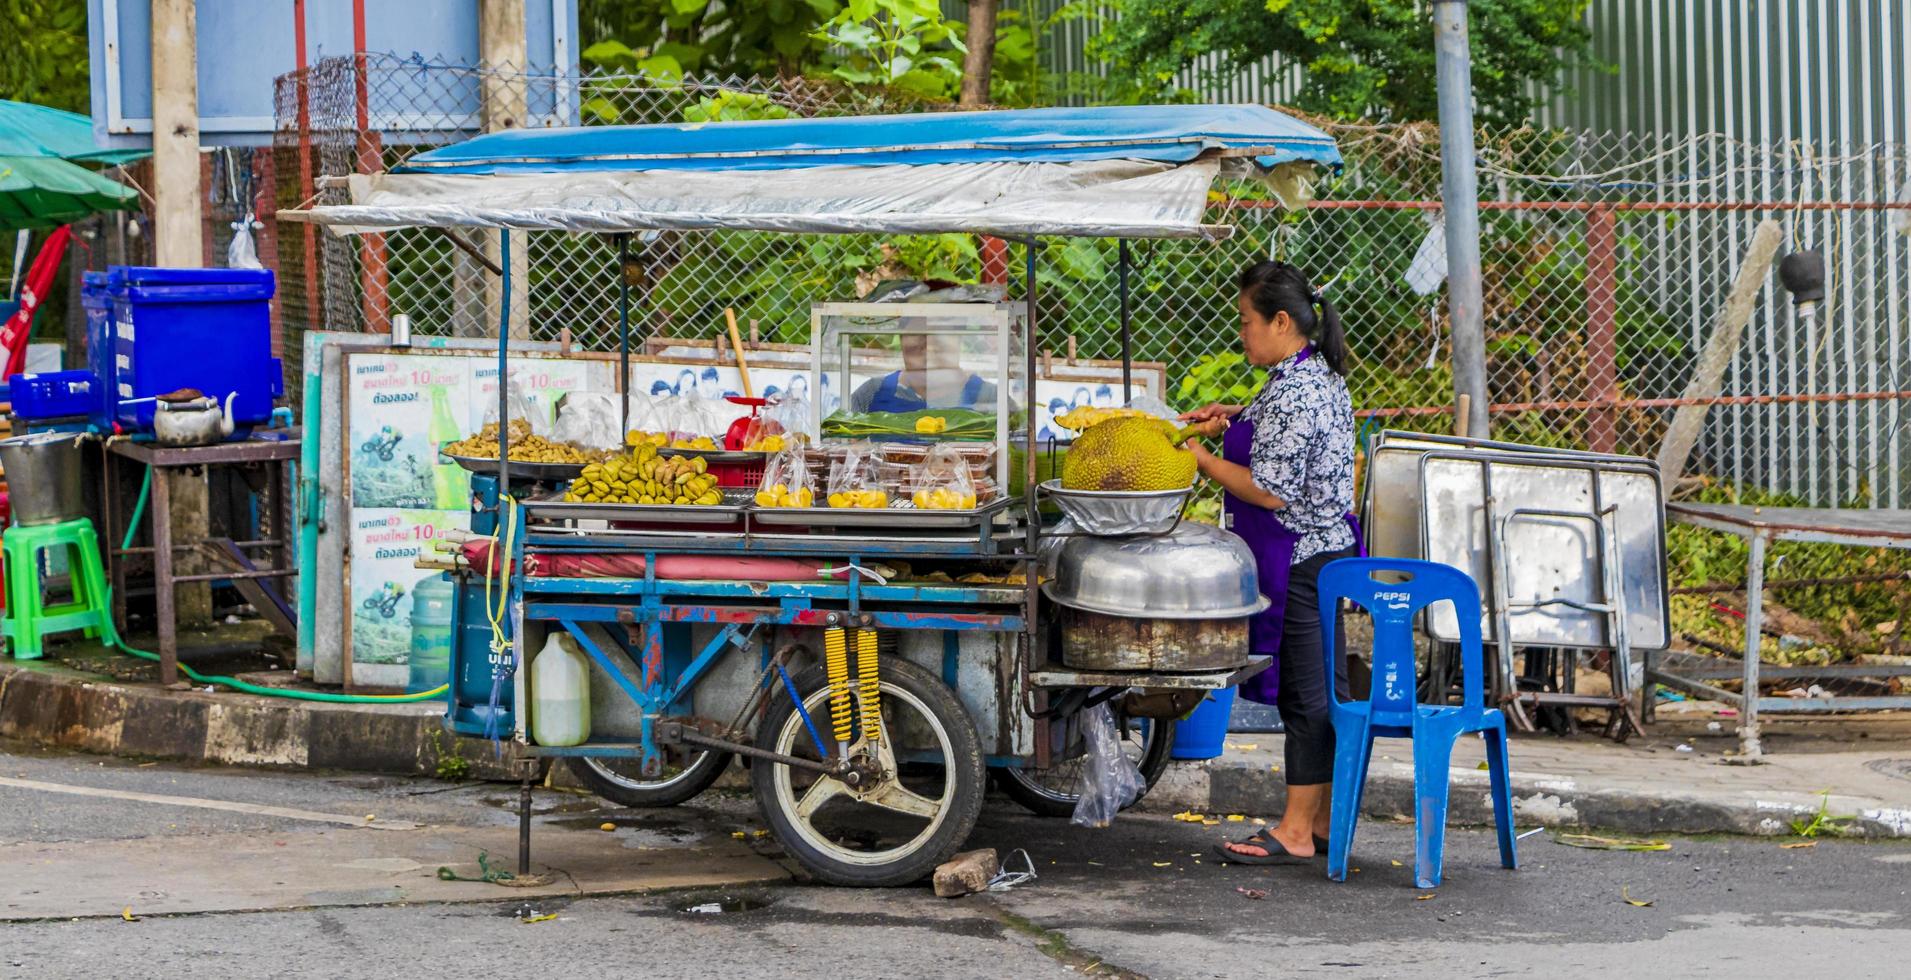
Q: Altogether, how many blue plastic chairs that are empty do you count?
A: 1